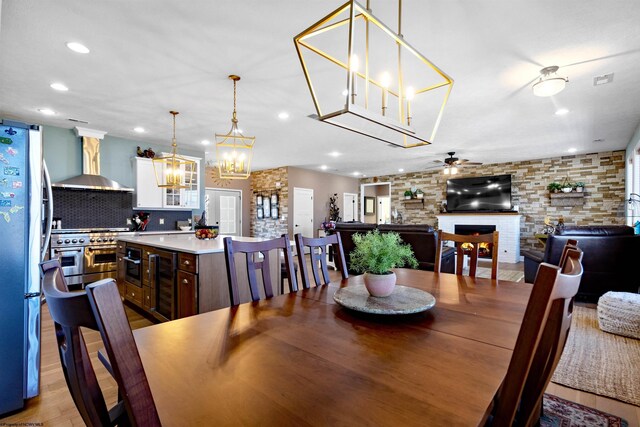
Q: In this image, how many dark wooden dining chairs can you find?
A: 6